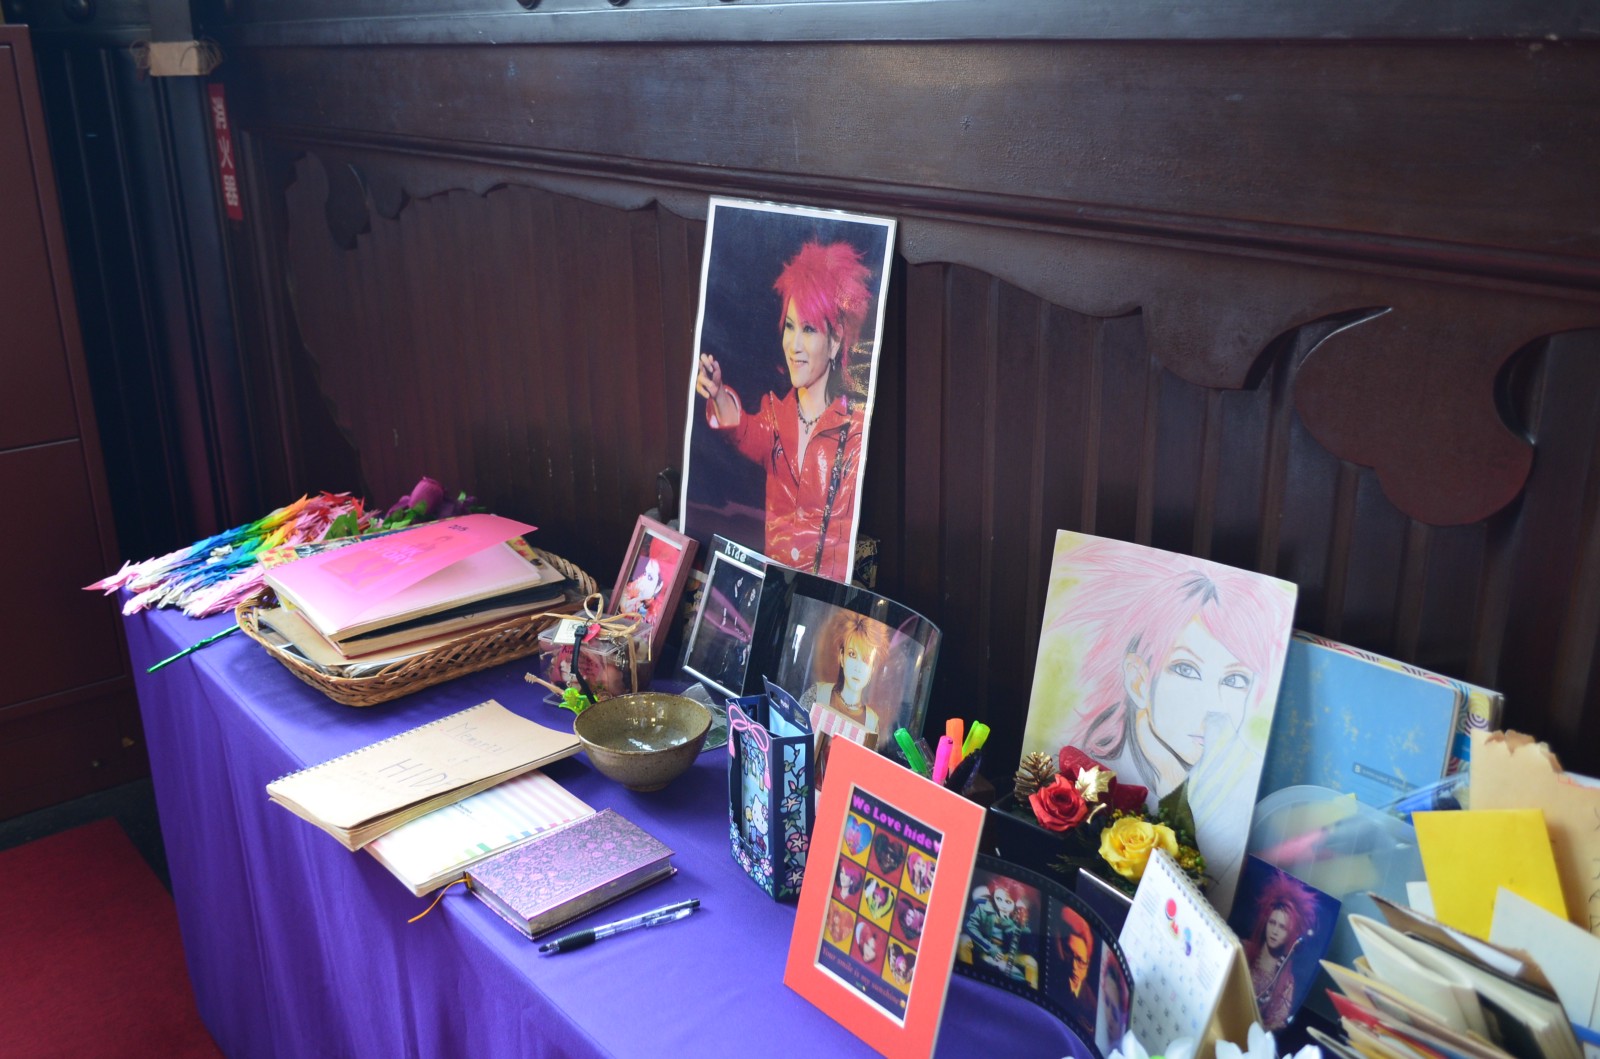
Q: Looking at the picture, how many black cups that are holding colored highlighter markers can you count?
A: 1